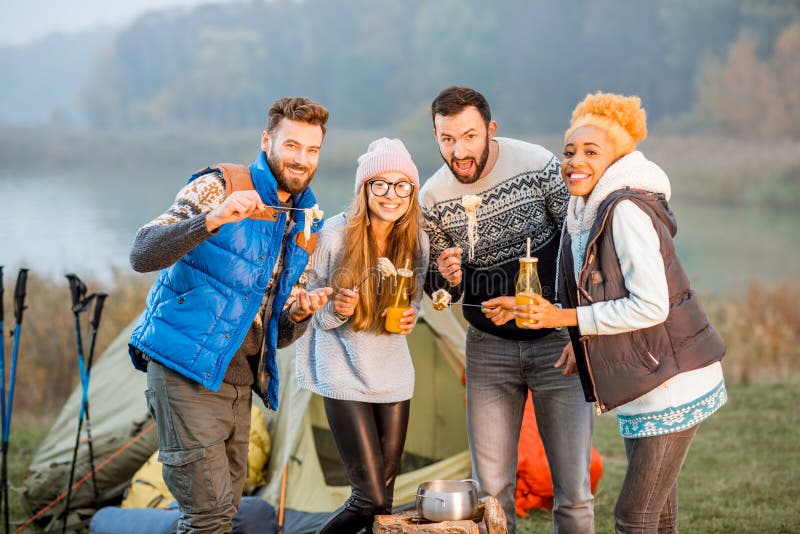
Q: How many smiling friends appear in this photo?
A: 4